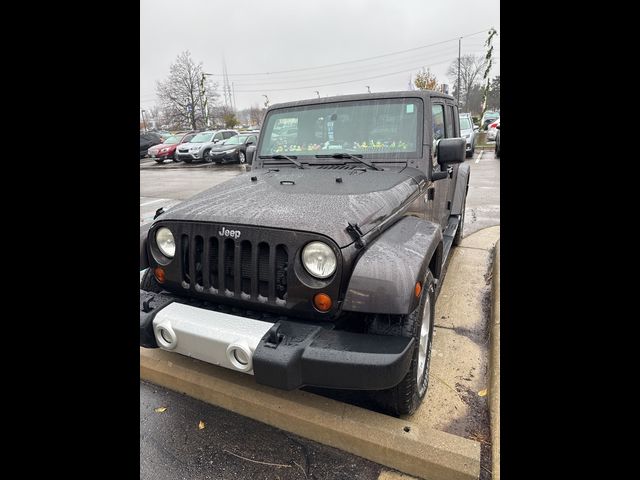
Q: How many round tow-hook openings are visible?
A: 2